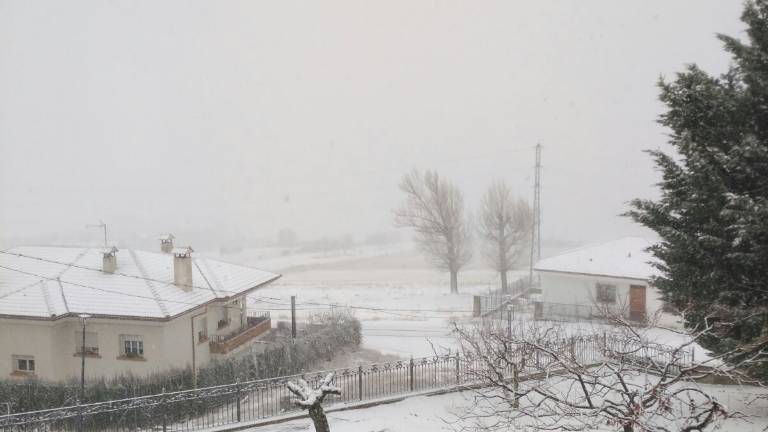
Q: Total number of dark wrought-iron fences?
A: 1